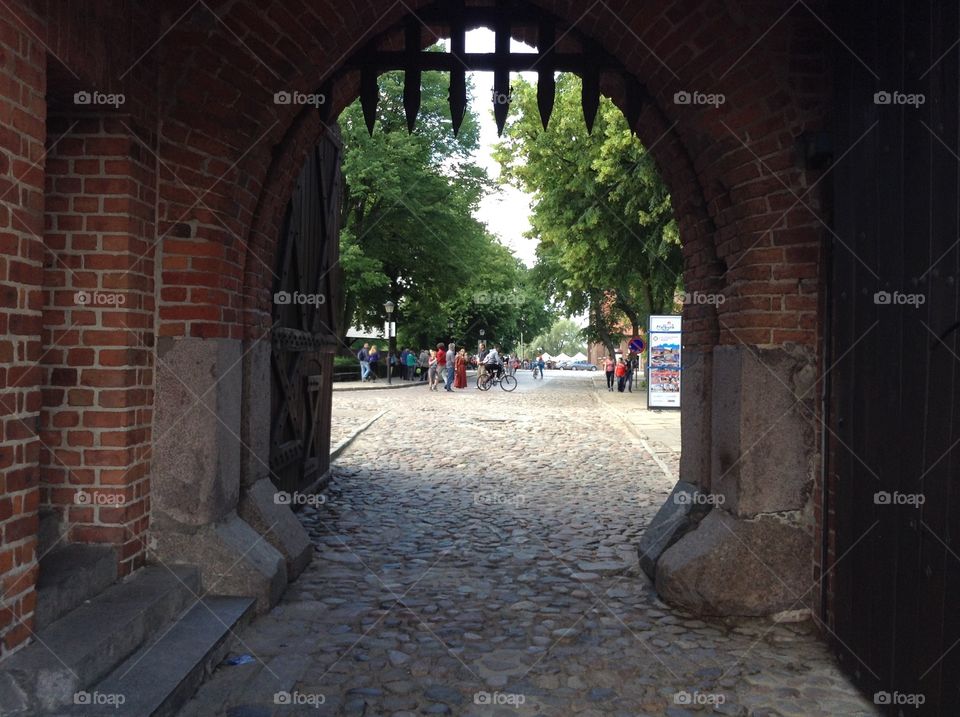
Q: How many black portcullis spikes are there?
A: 8